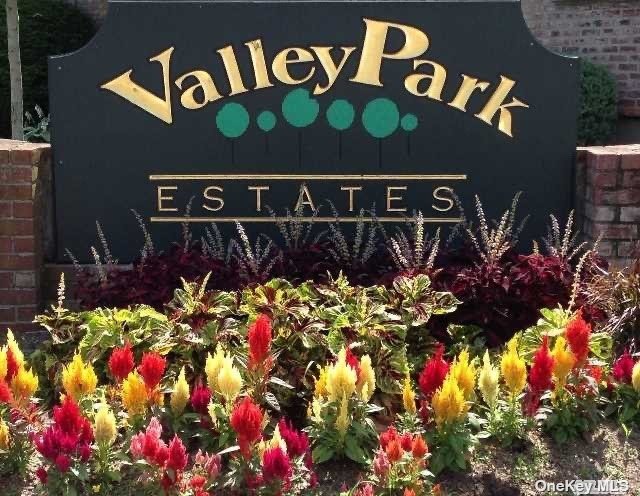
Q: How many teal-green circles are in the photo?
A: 6